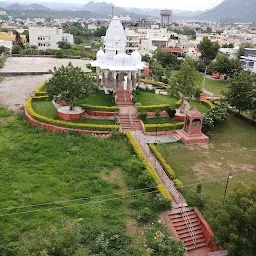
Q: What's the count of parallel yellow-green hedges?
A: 2